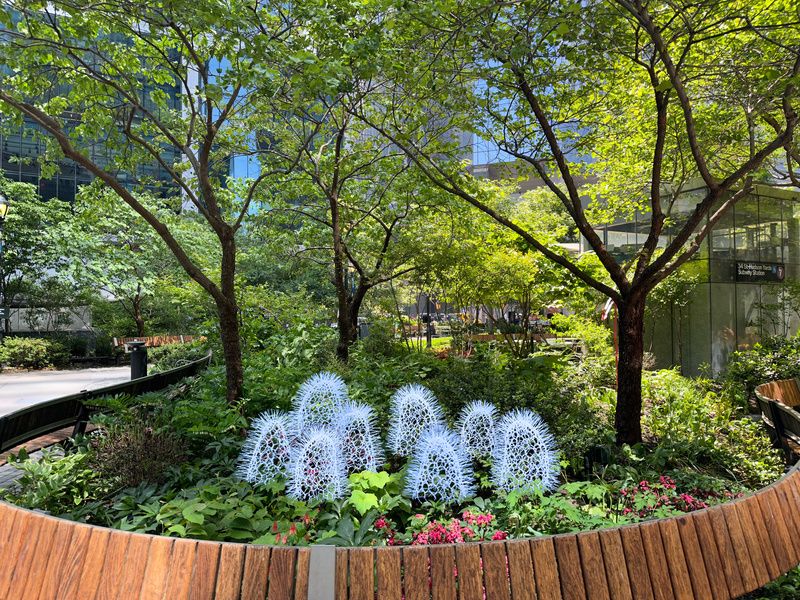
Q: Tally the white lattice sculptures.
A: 8